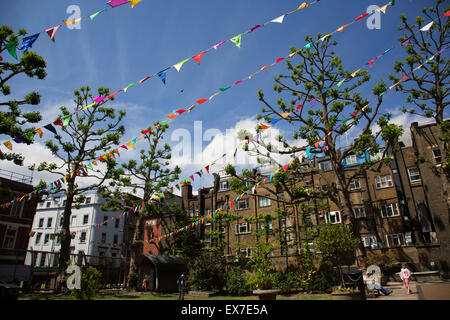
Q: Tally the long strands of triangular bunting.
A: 5